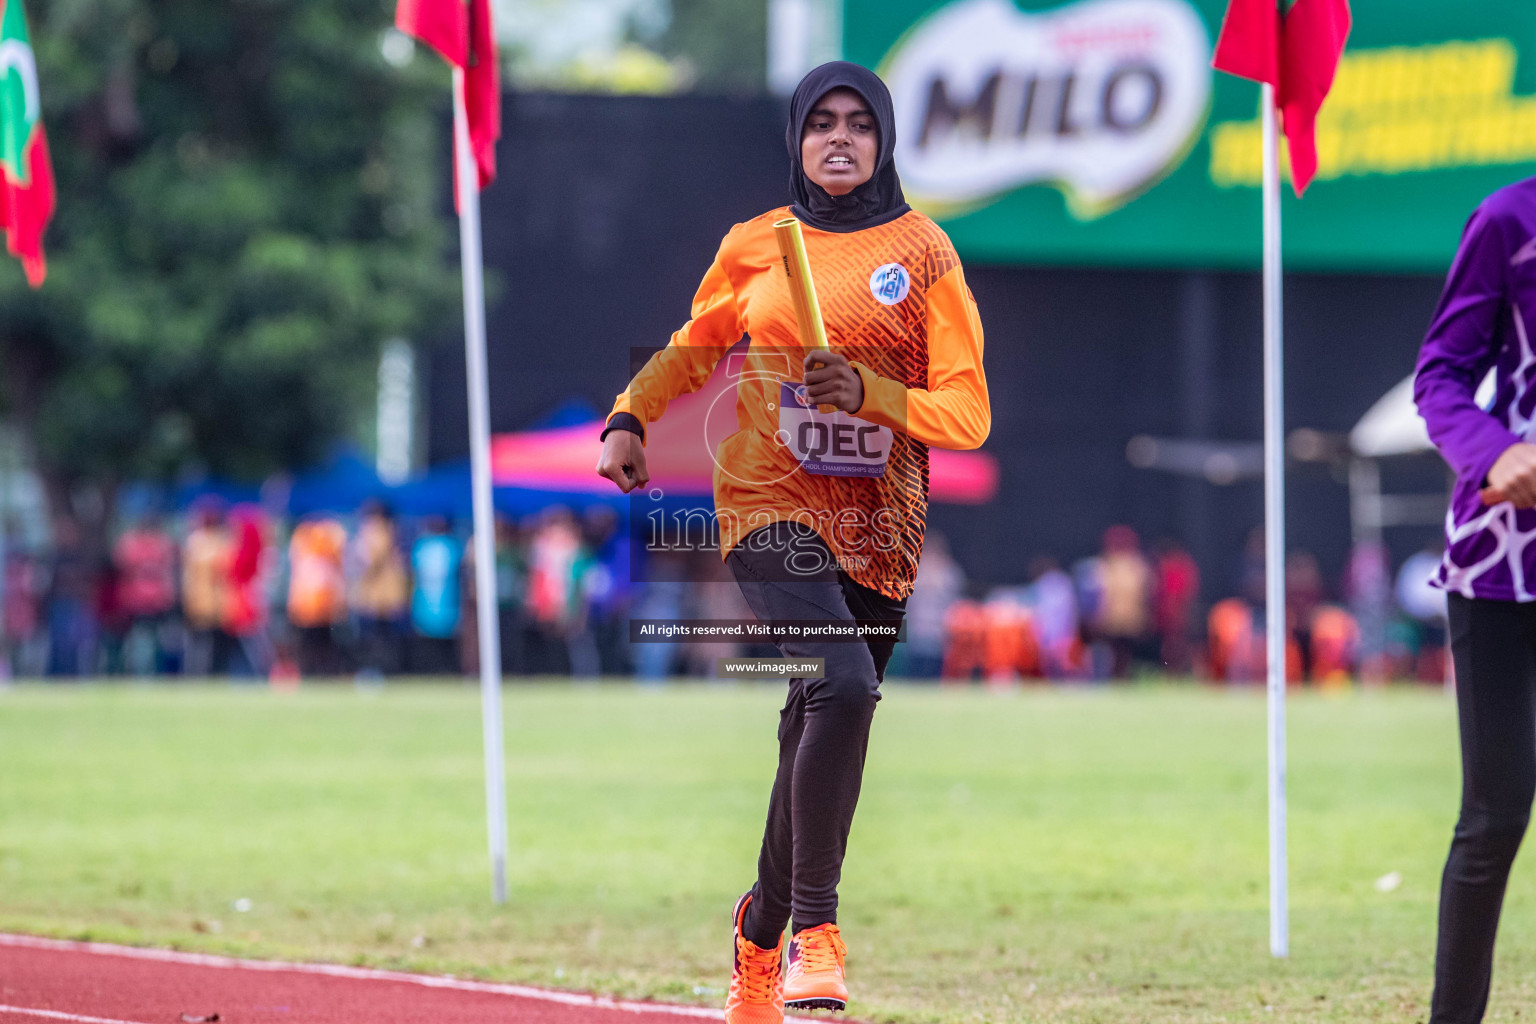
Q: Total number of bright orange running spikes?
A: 2